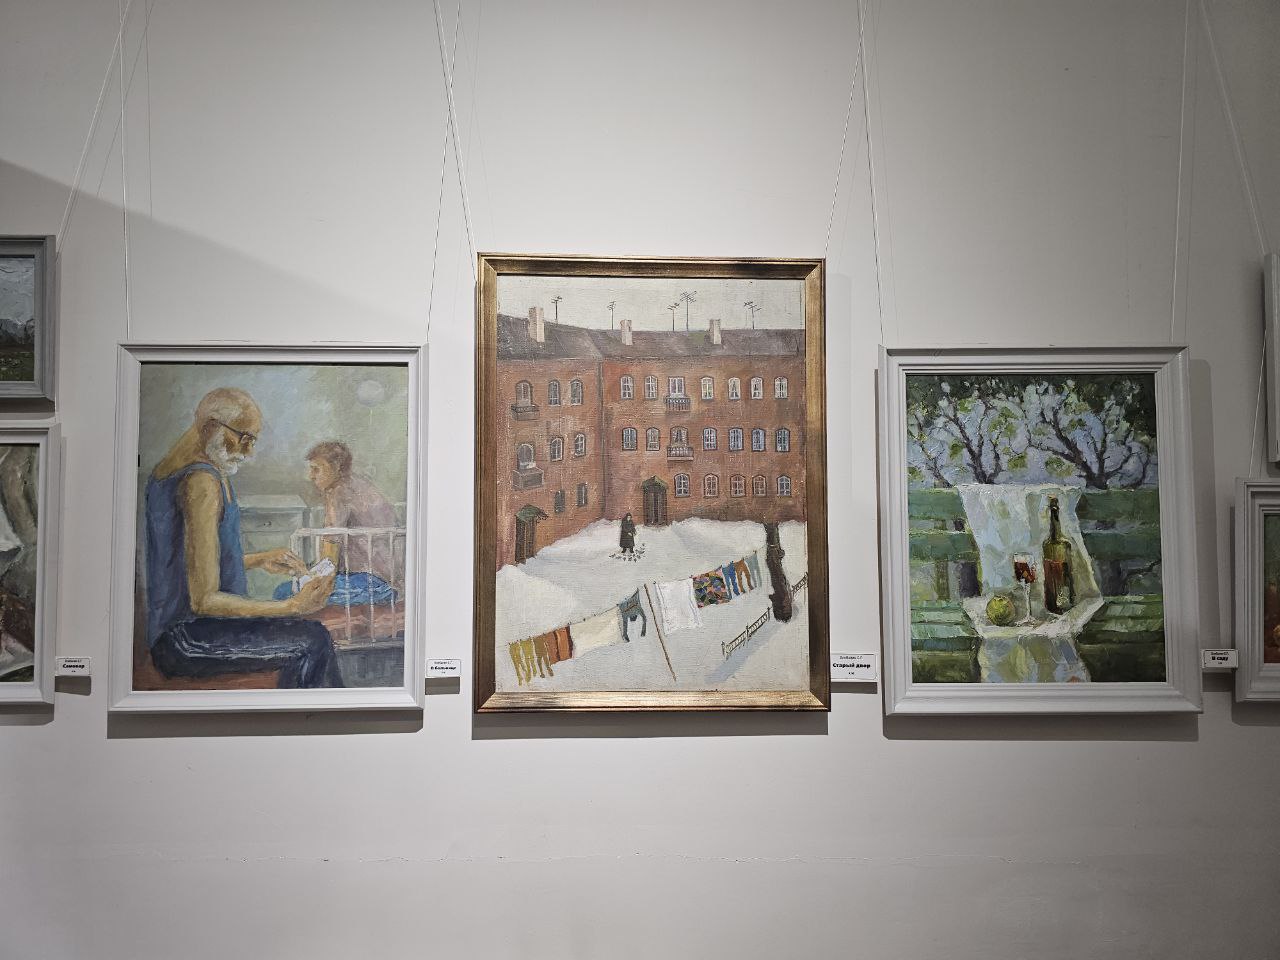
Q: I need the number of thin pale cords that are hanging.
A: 8